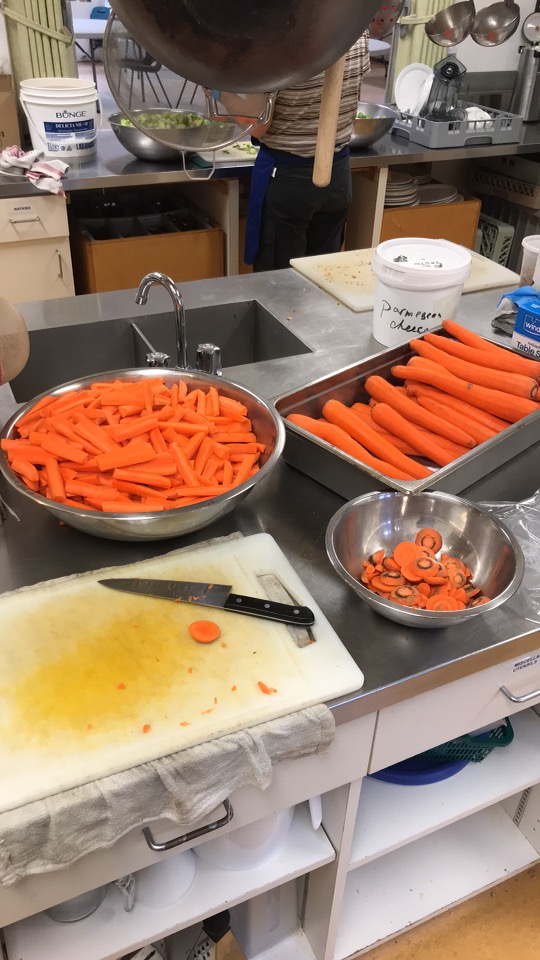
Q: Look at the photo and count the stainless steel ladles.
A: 2